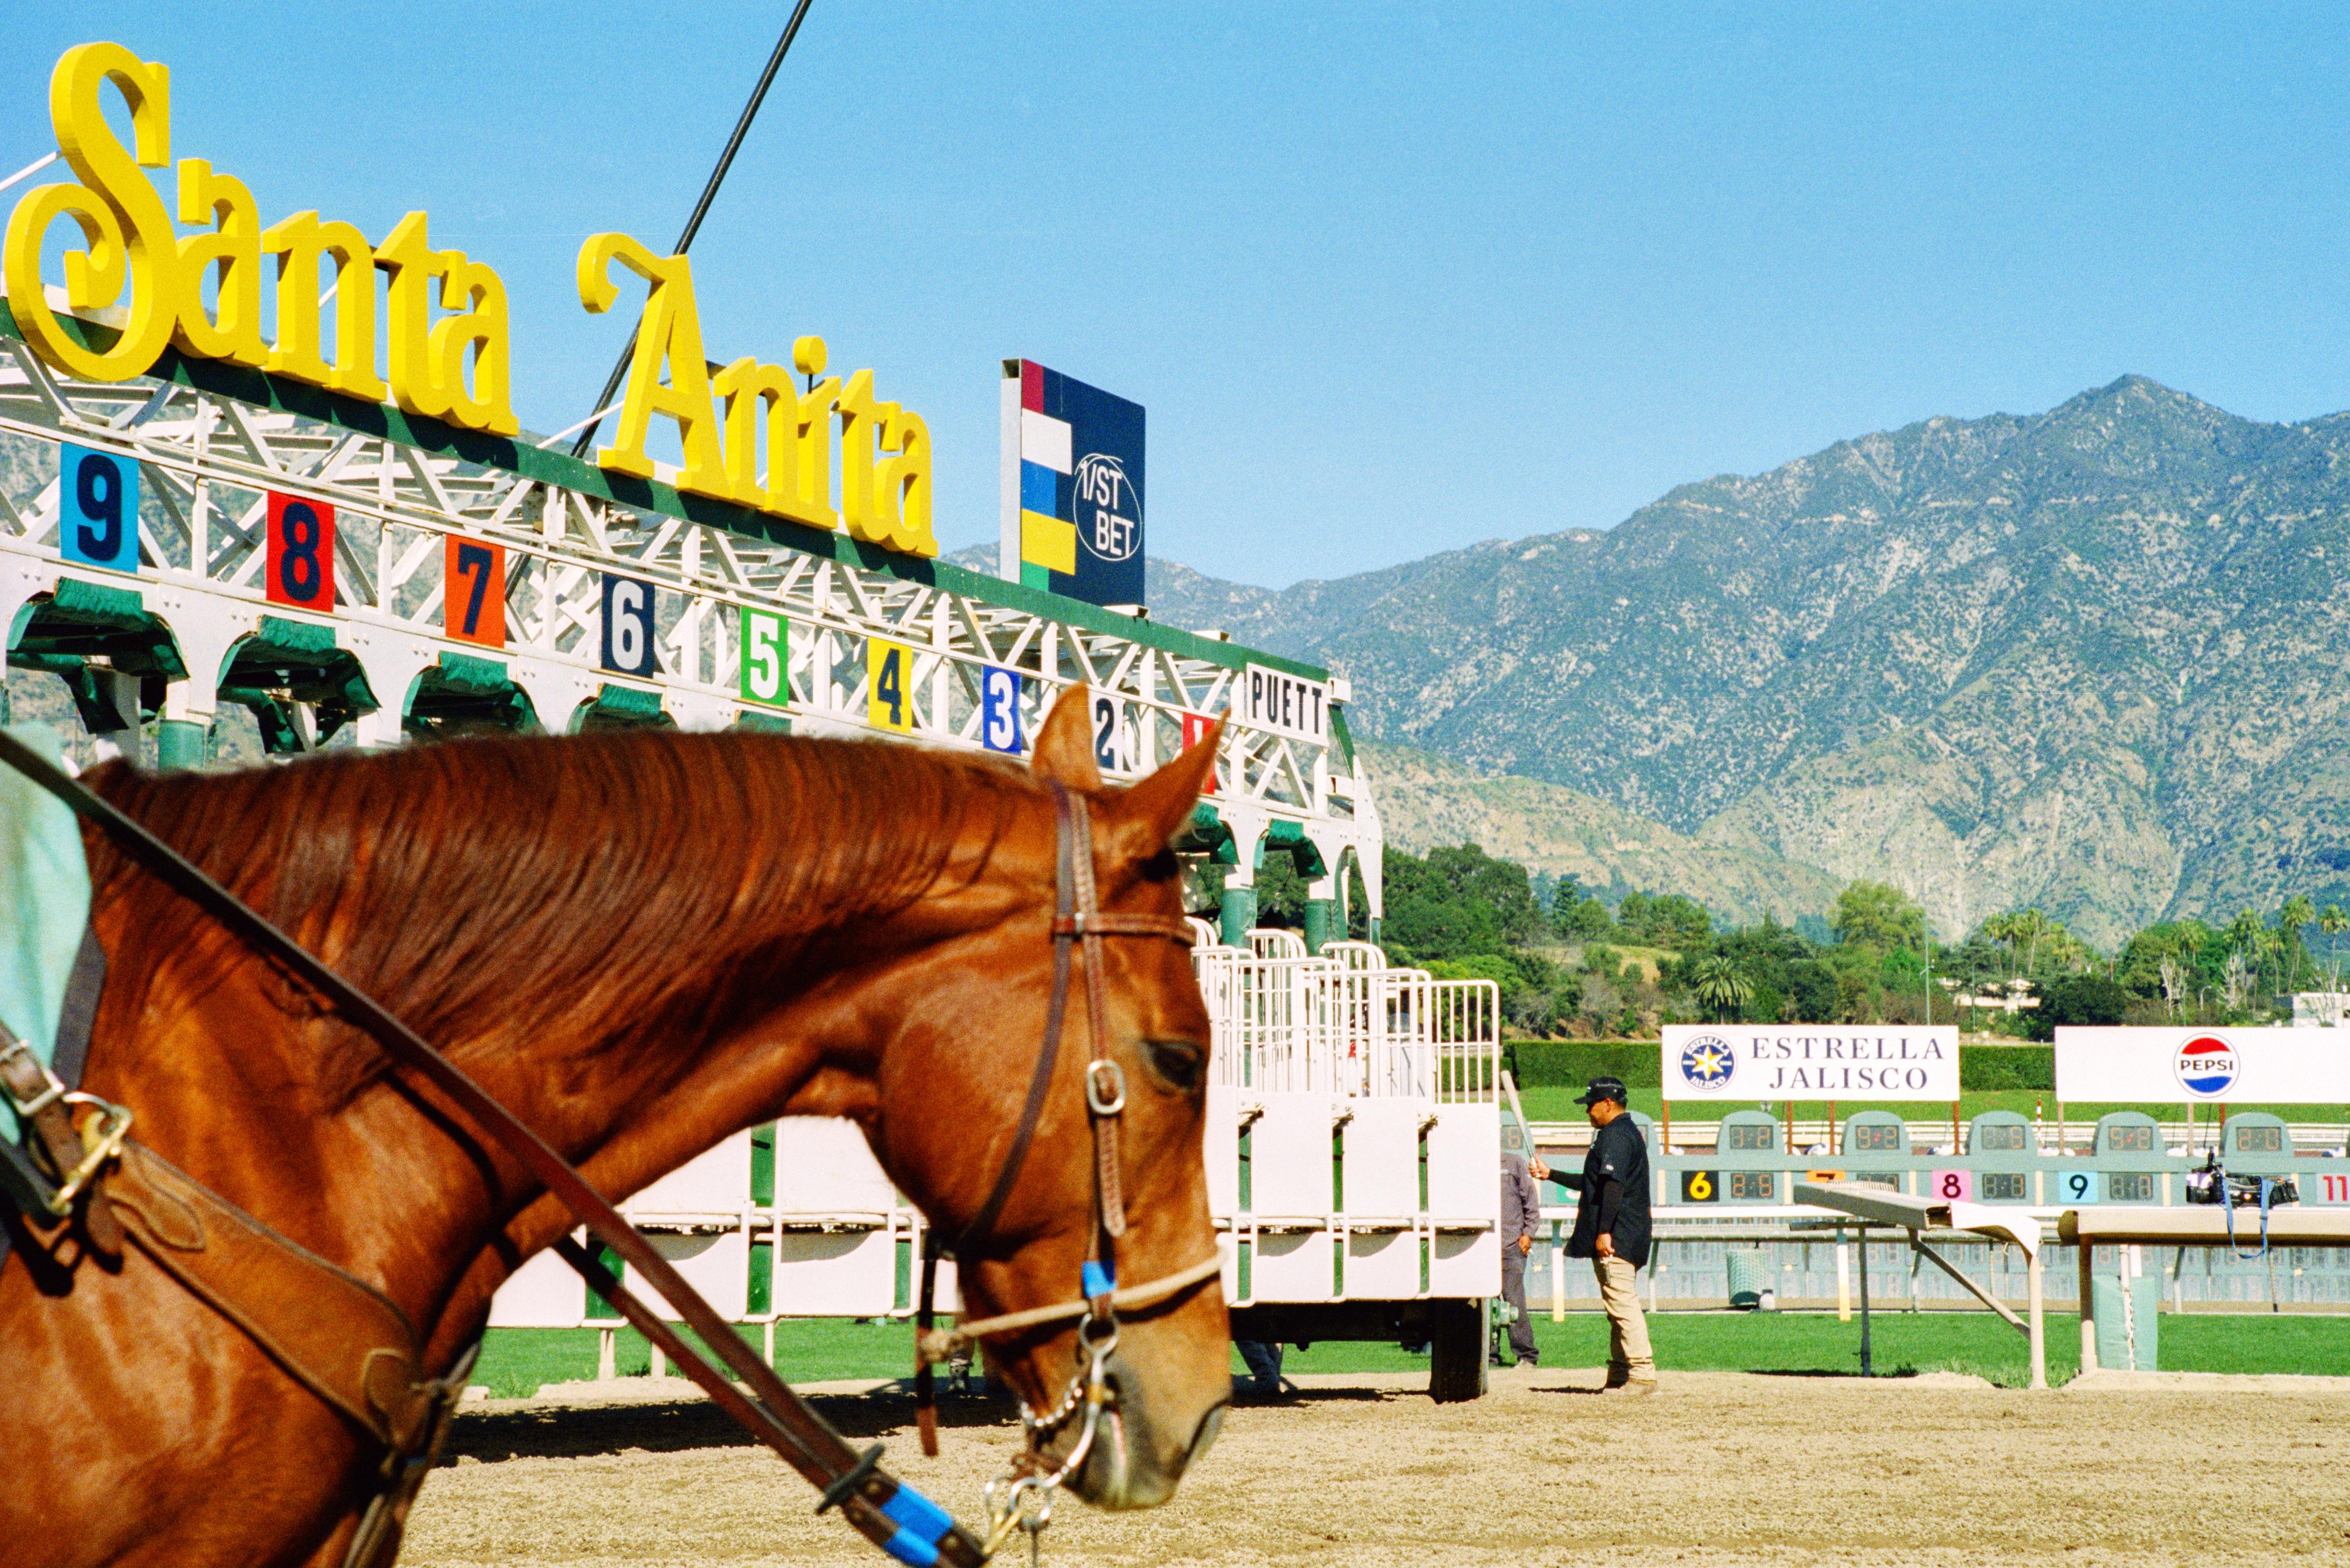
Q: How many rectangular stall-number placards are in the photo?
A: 9